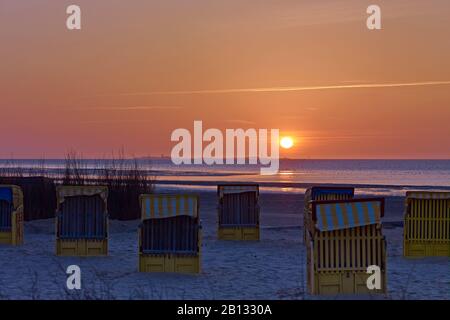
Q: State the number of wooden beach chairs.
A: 7